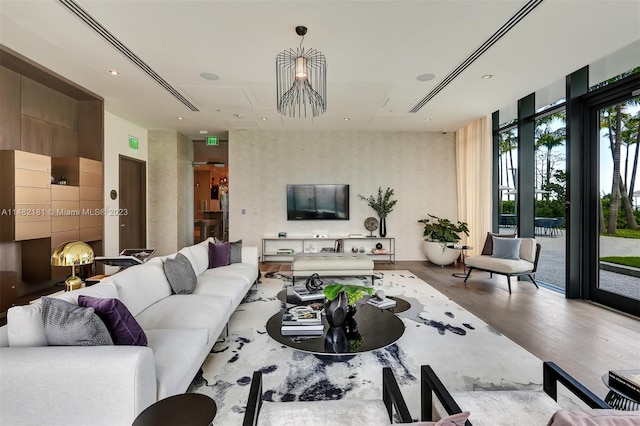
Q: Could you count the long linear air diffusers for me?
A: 2